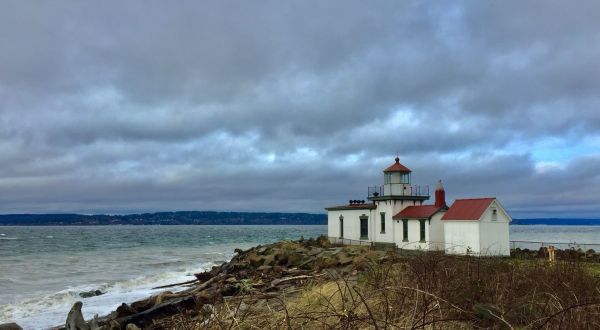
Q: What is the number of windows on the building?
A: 5